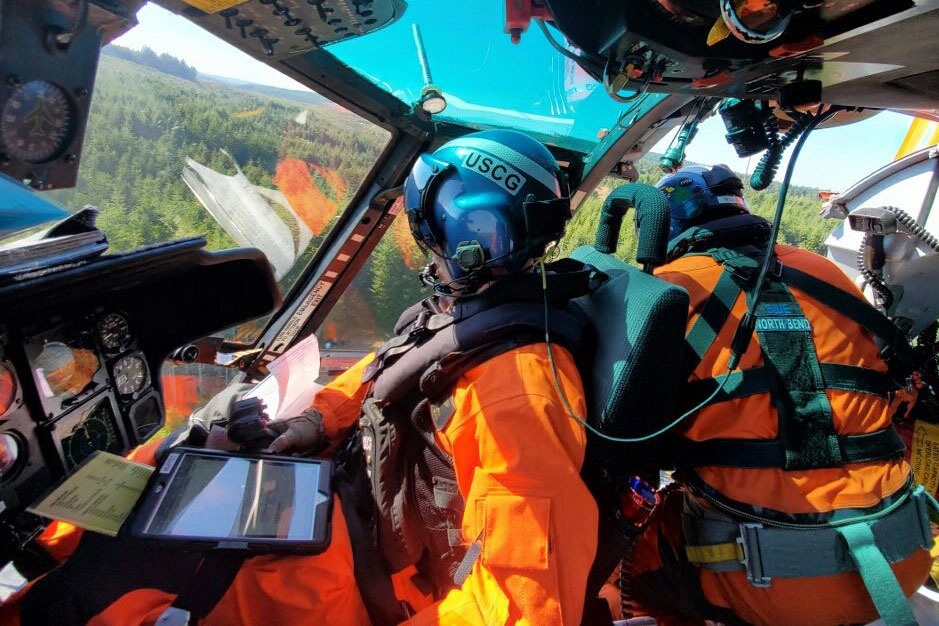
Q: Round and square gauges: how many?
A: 8